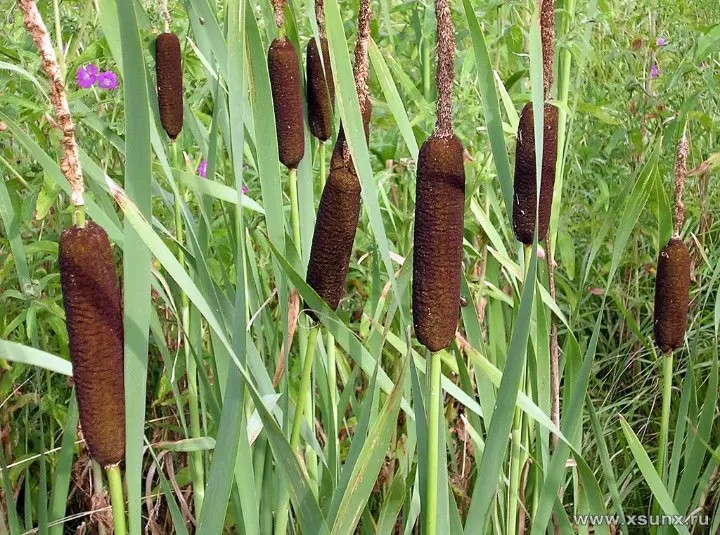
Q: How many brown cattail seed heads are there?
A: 8